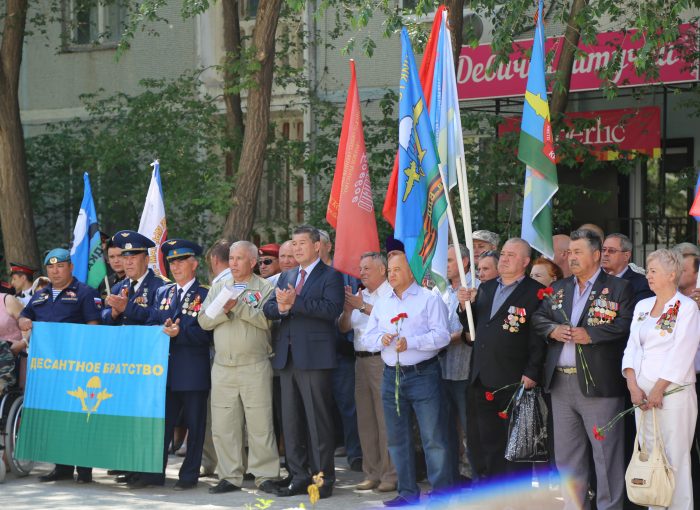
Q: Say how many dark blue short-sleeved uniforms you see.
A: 1